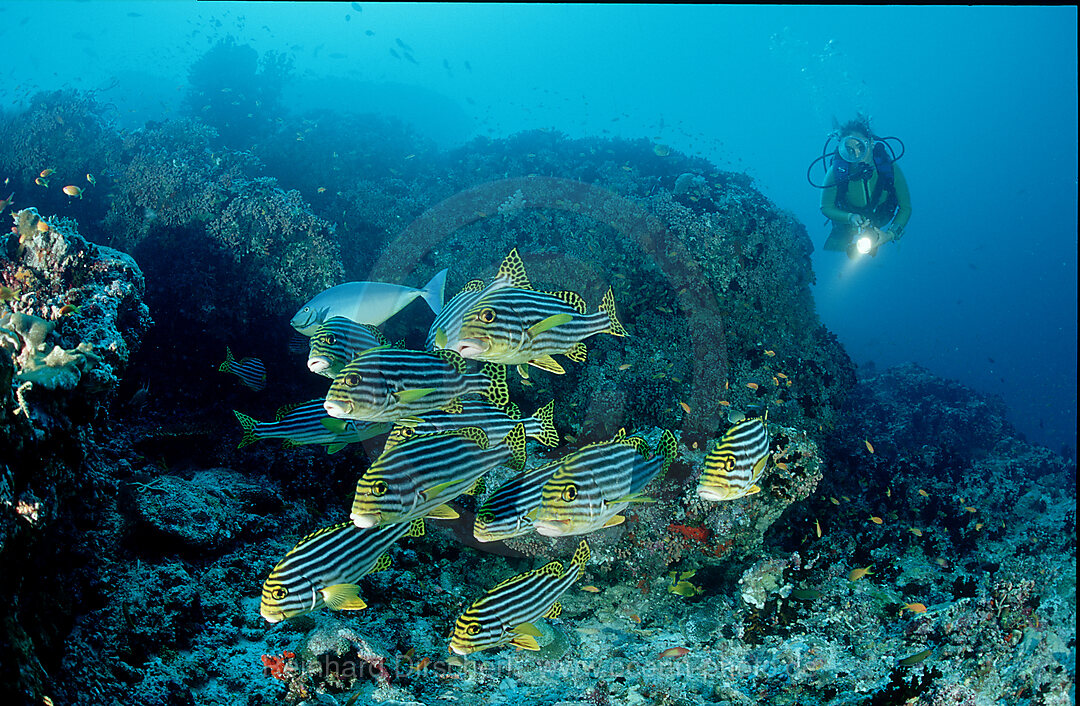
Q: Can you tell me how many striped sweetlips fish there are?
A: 13